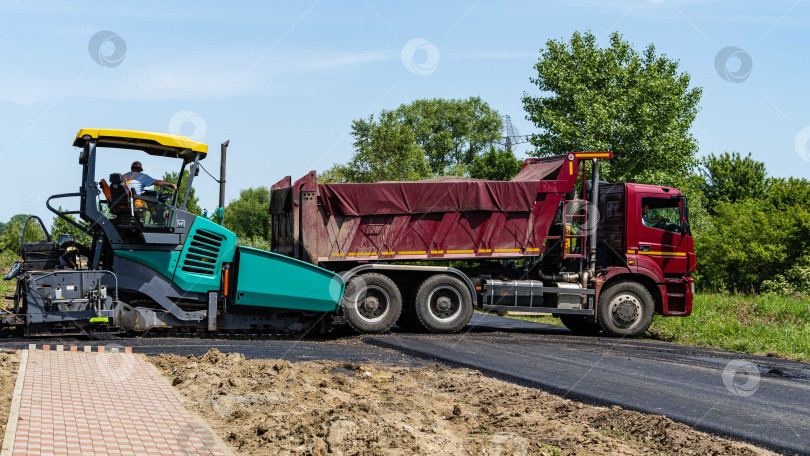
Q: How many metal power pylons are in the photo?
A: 1